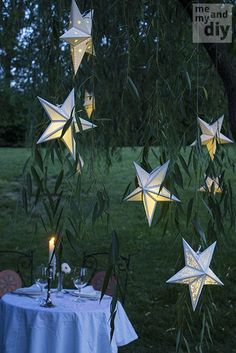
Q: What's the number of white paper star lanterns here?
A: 7